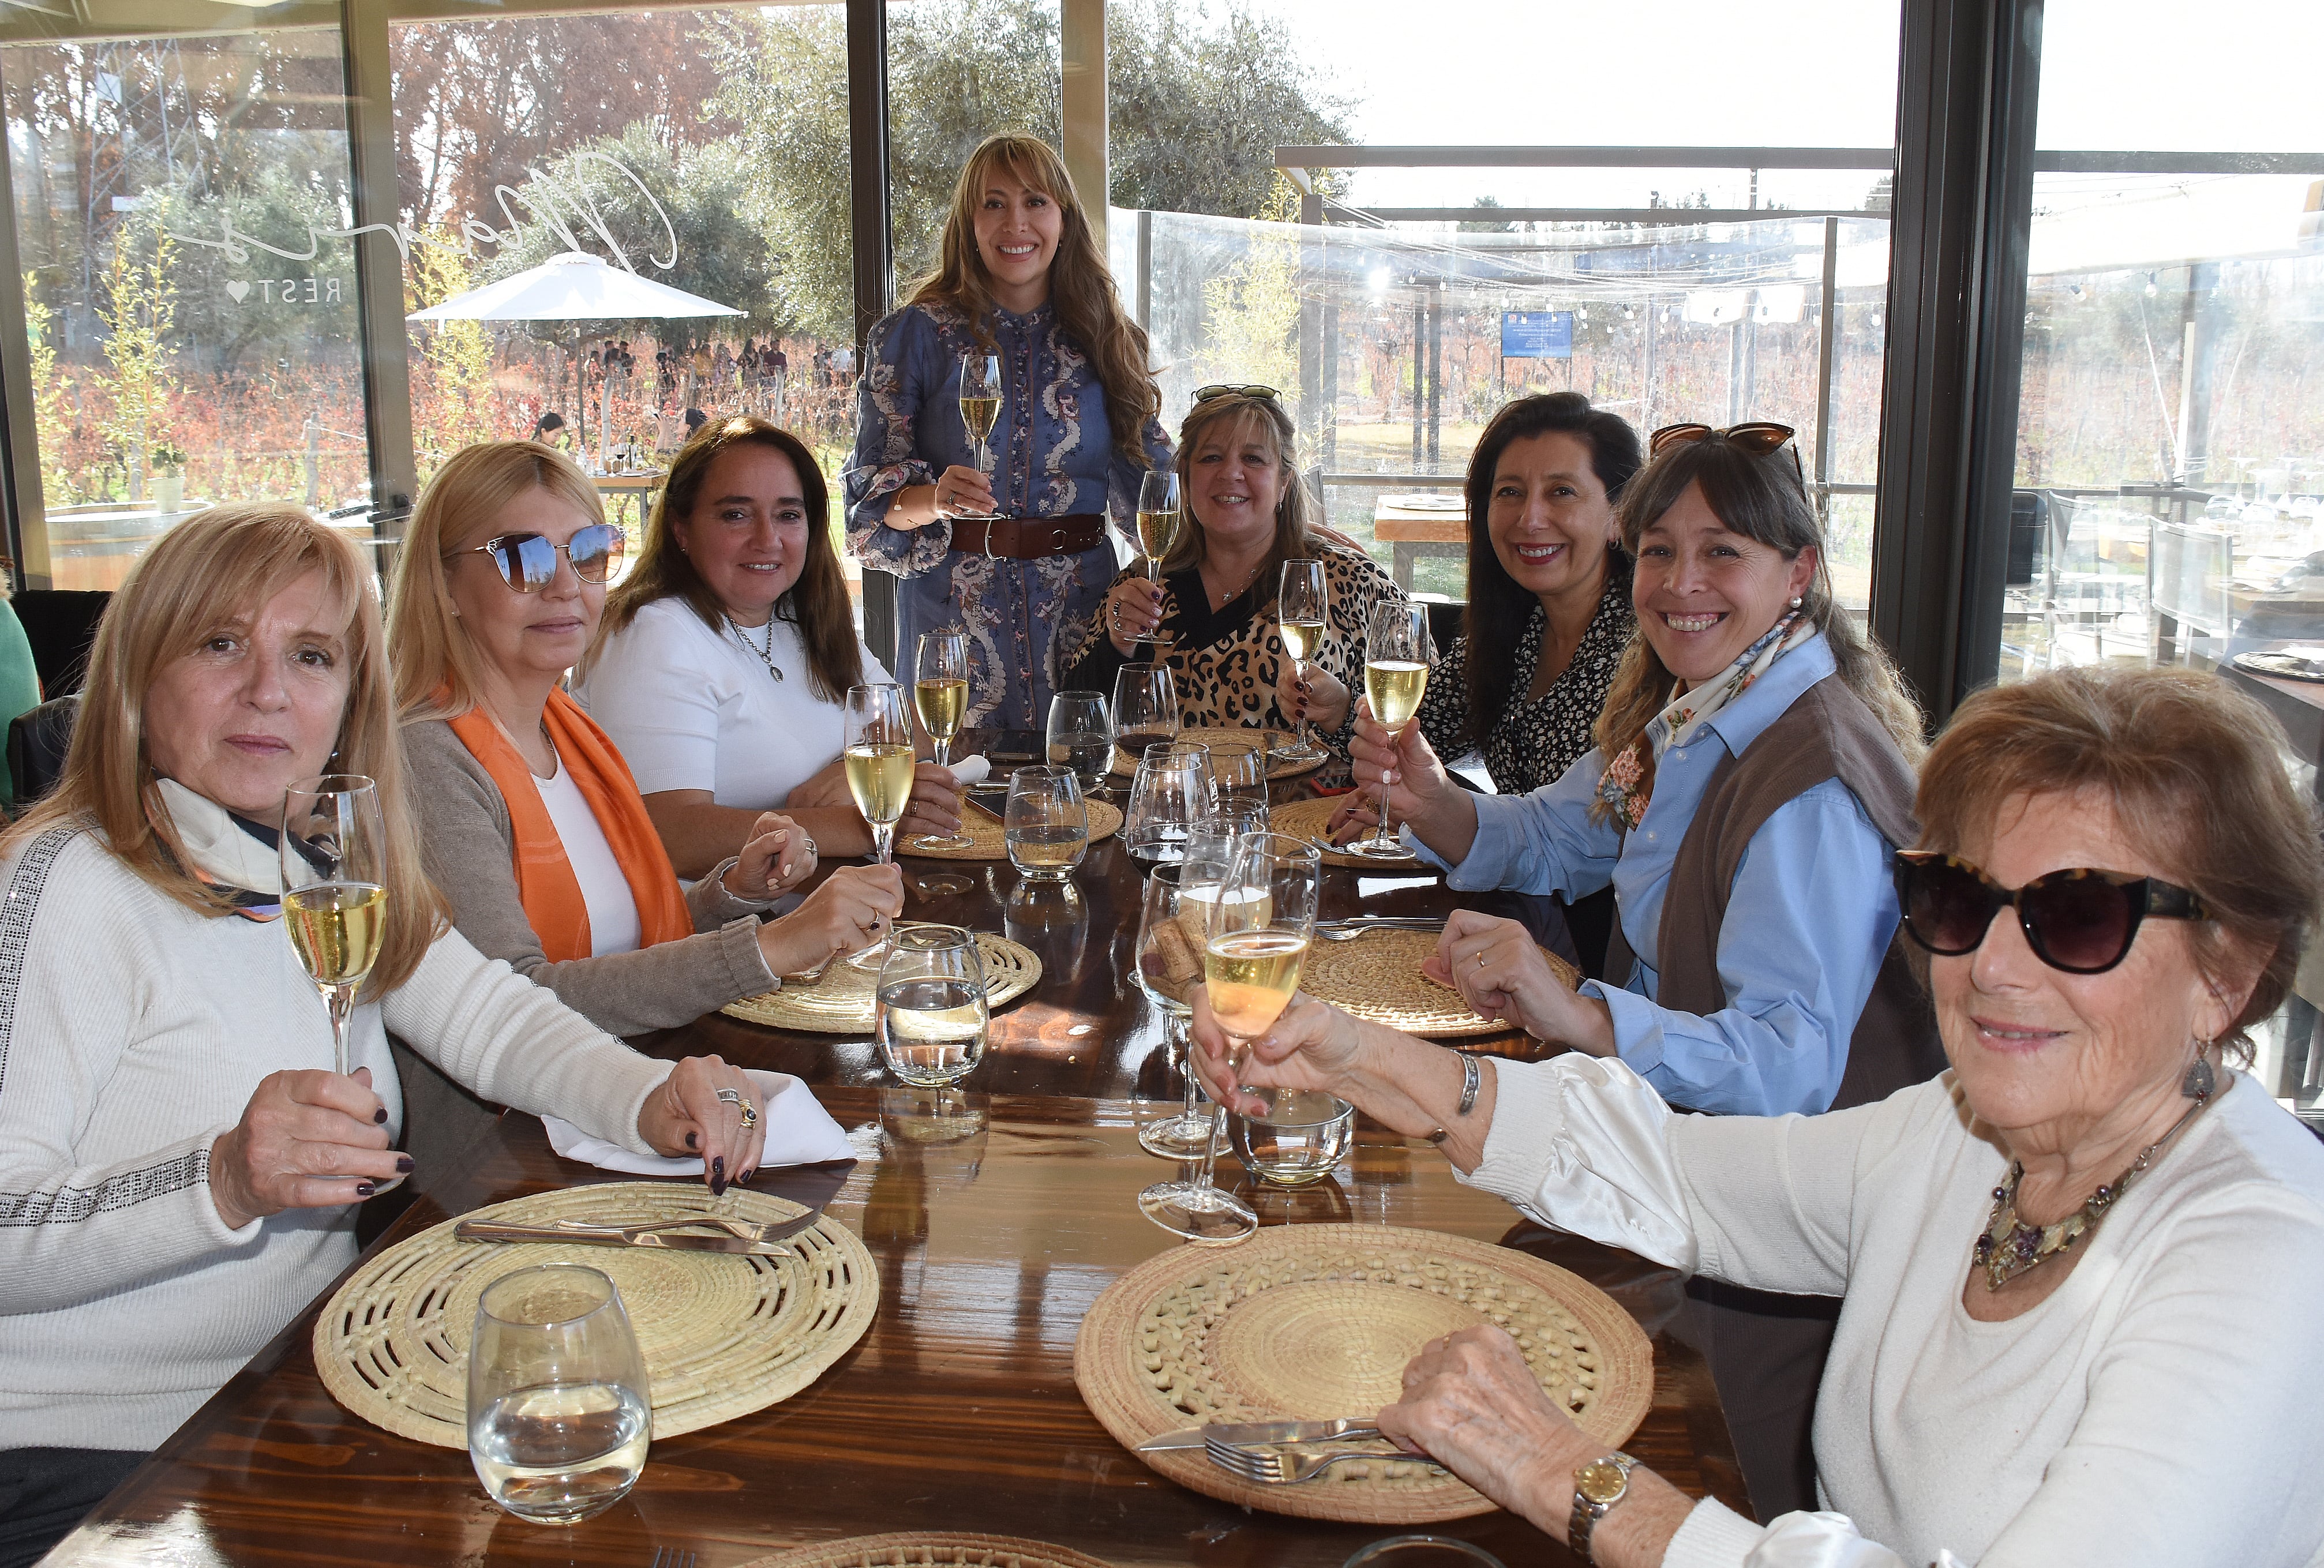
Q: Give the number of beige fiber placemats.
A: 8